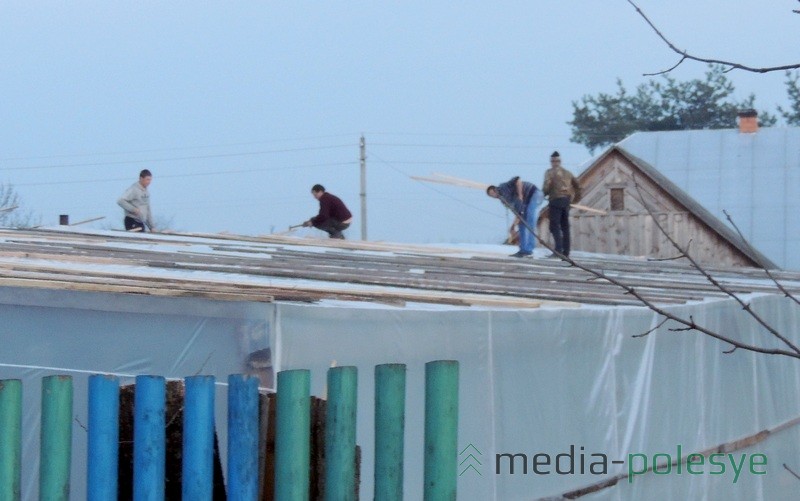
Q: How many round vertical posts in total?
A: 10